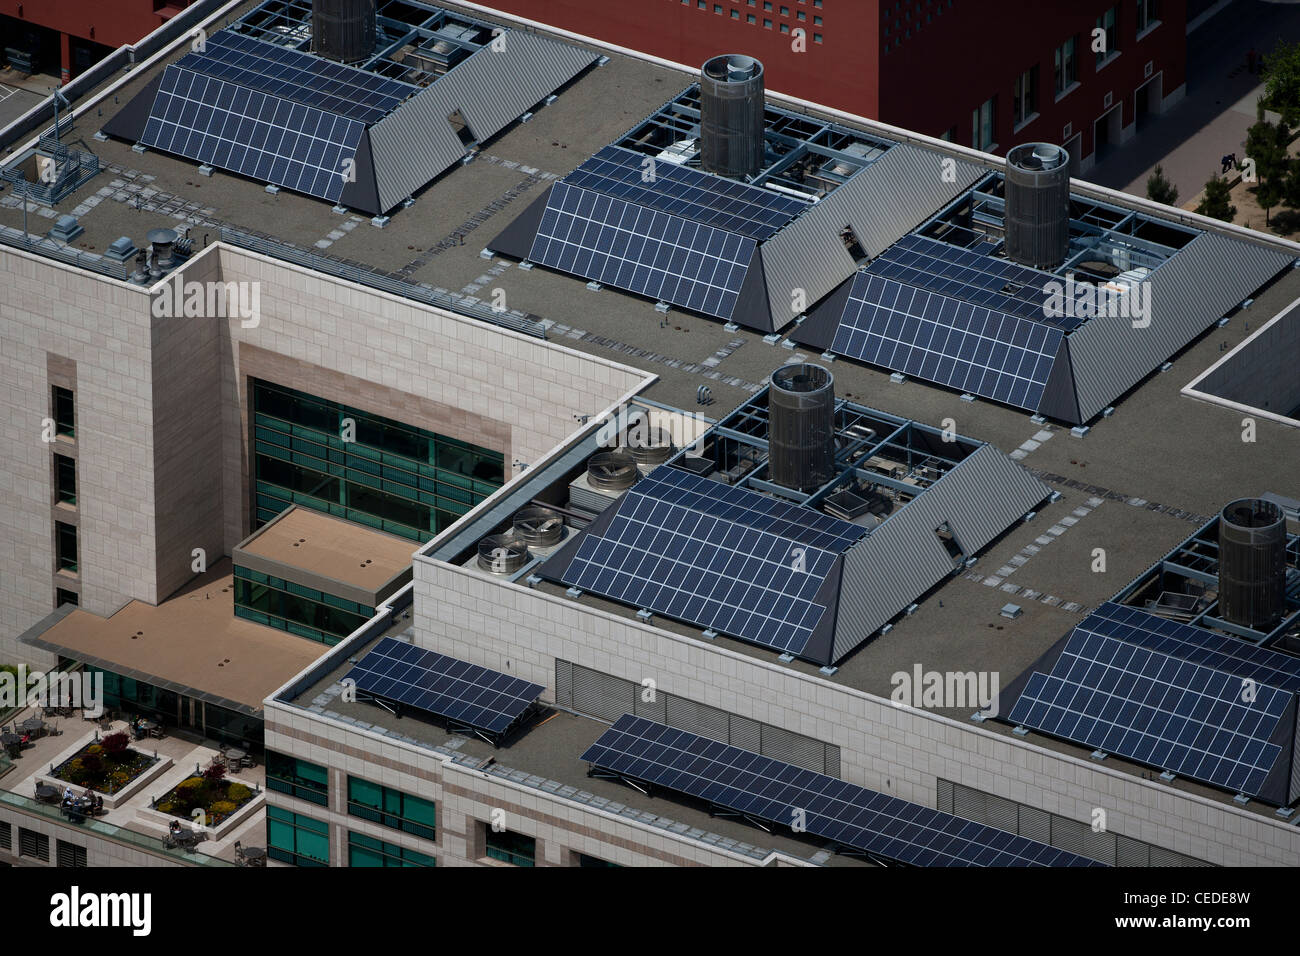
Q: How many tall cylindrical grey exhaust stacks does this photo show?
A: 5